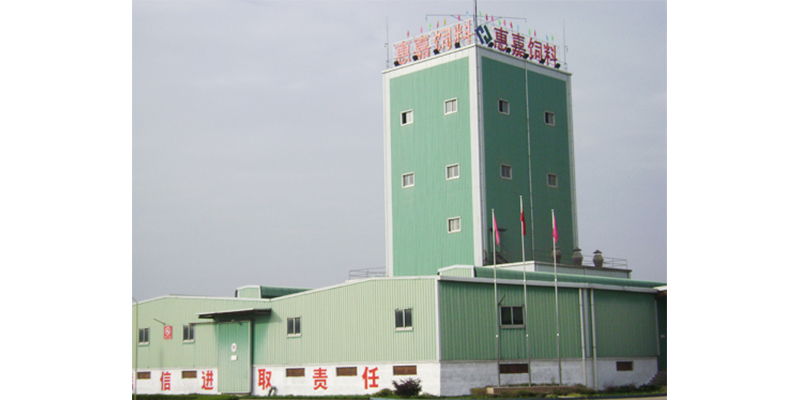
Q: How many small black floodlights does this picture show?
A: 9